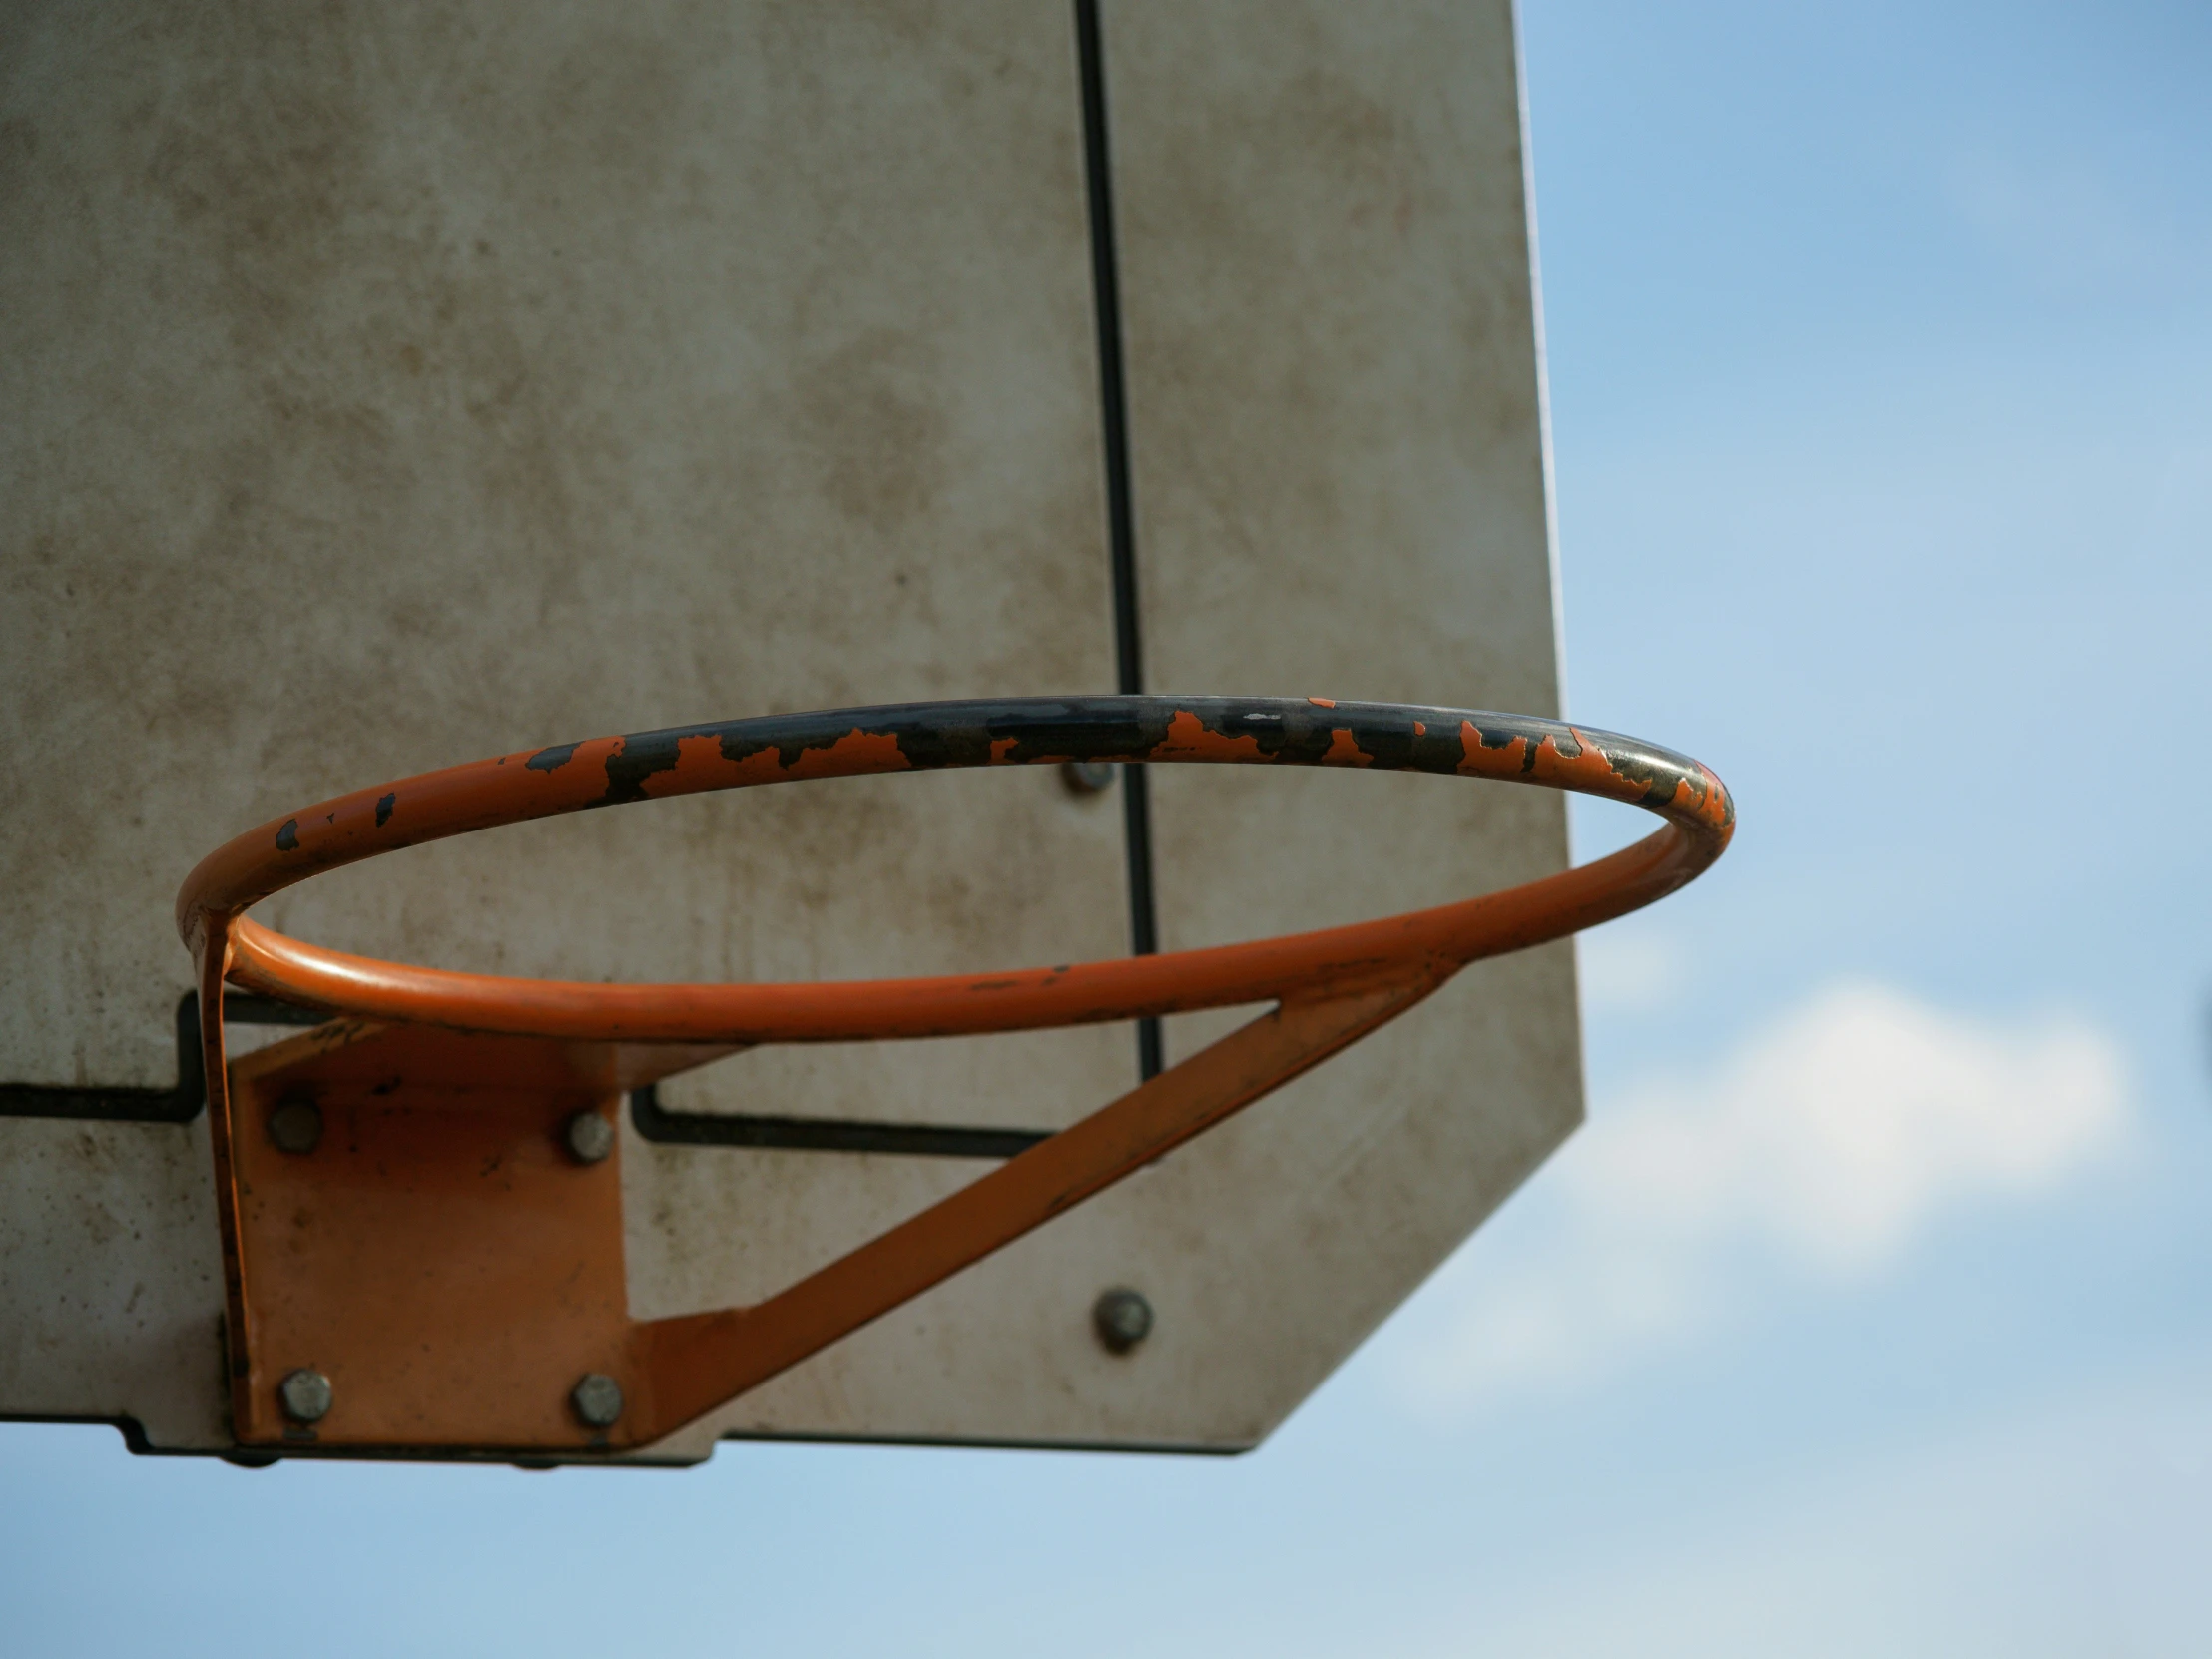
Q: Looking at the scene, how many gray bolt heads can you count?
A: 6